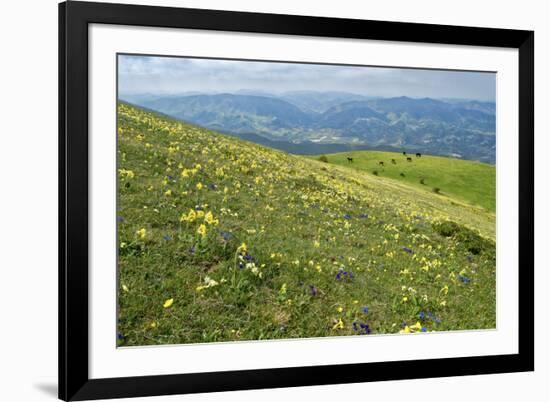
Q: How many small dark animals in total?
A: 6